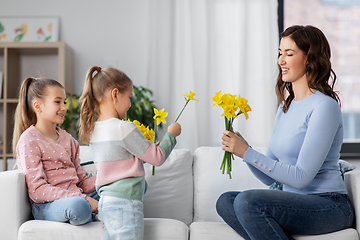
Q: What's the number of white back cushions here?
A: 2